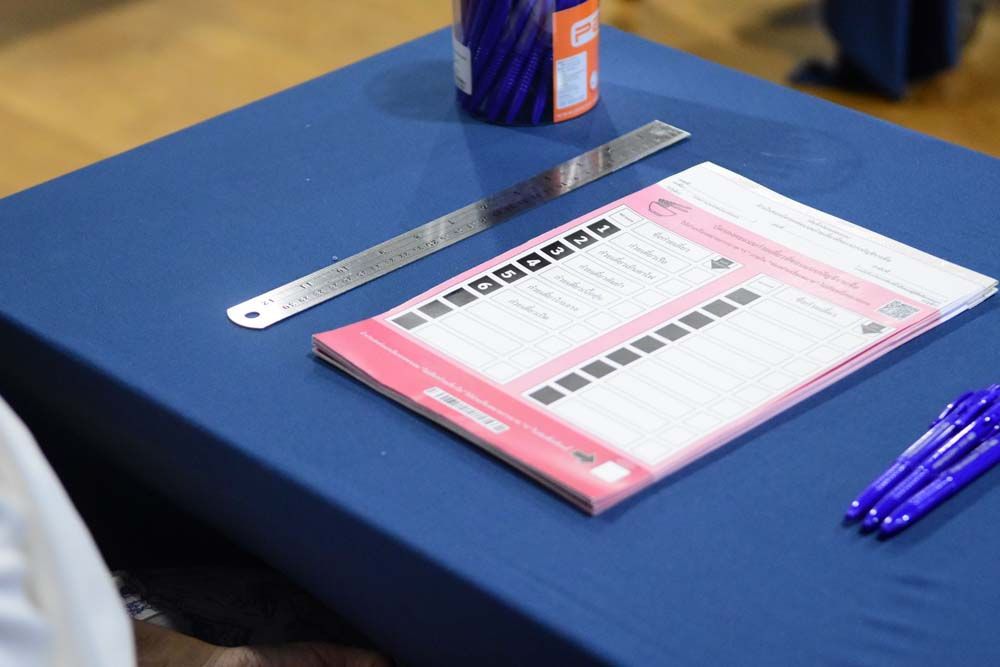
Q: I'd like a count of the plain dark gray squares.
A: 12